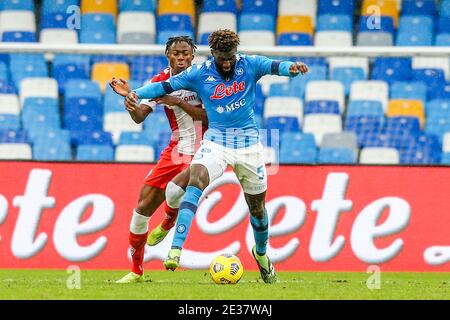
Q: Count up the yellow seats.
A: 6